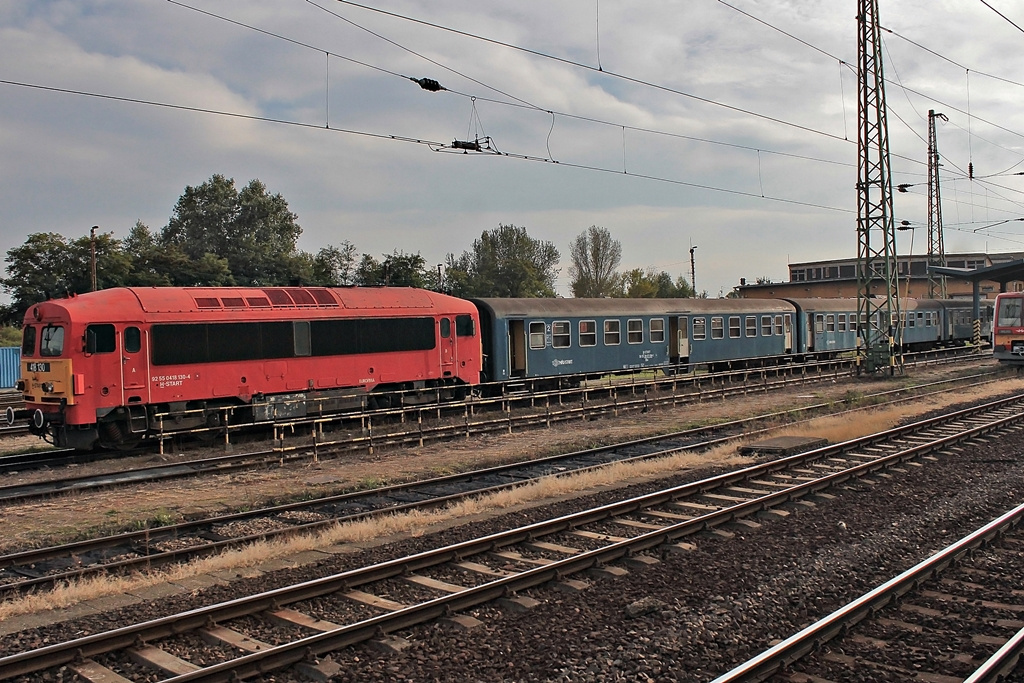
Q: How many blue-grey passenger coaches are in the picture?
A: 3